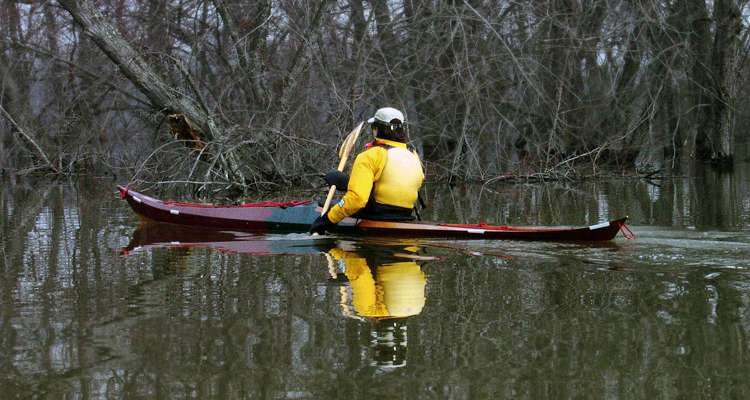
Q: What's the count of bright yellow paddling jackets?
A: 1